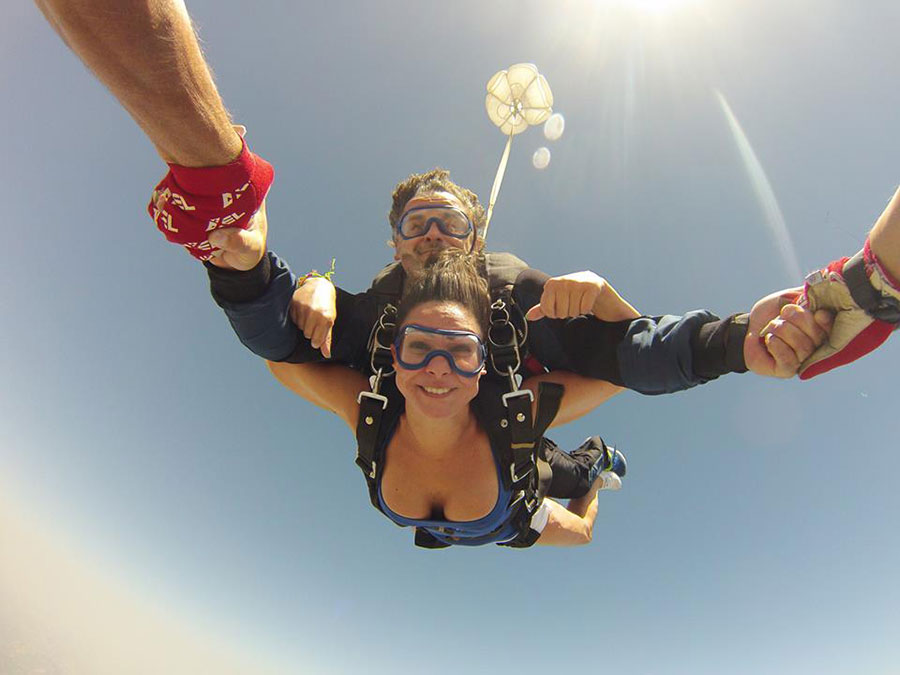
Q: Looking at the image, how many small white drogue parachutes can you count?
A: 1